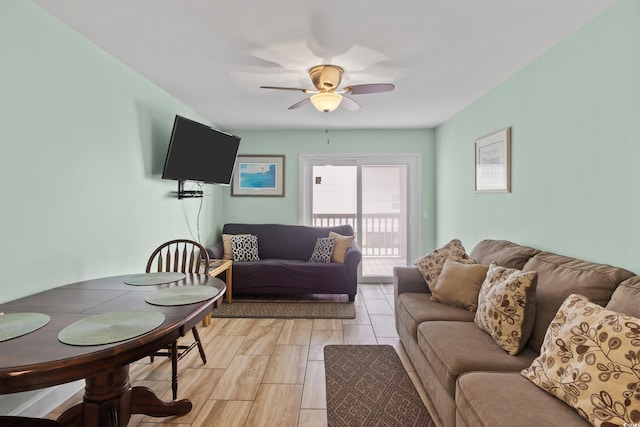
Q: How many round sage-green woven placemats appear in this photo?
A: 4